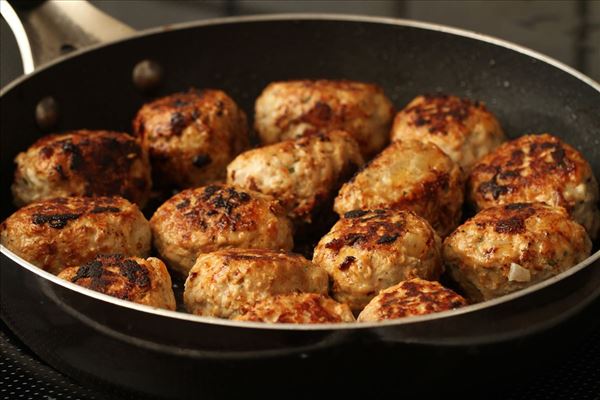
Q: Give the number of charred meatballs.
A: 15